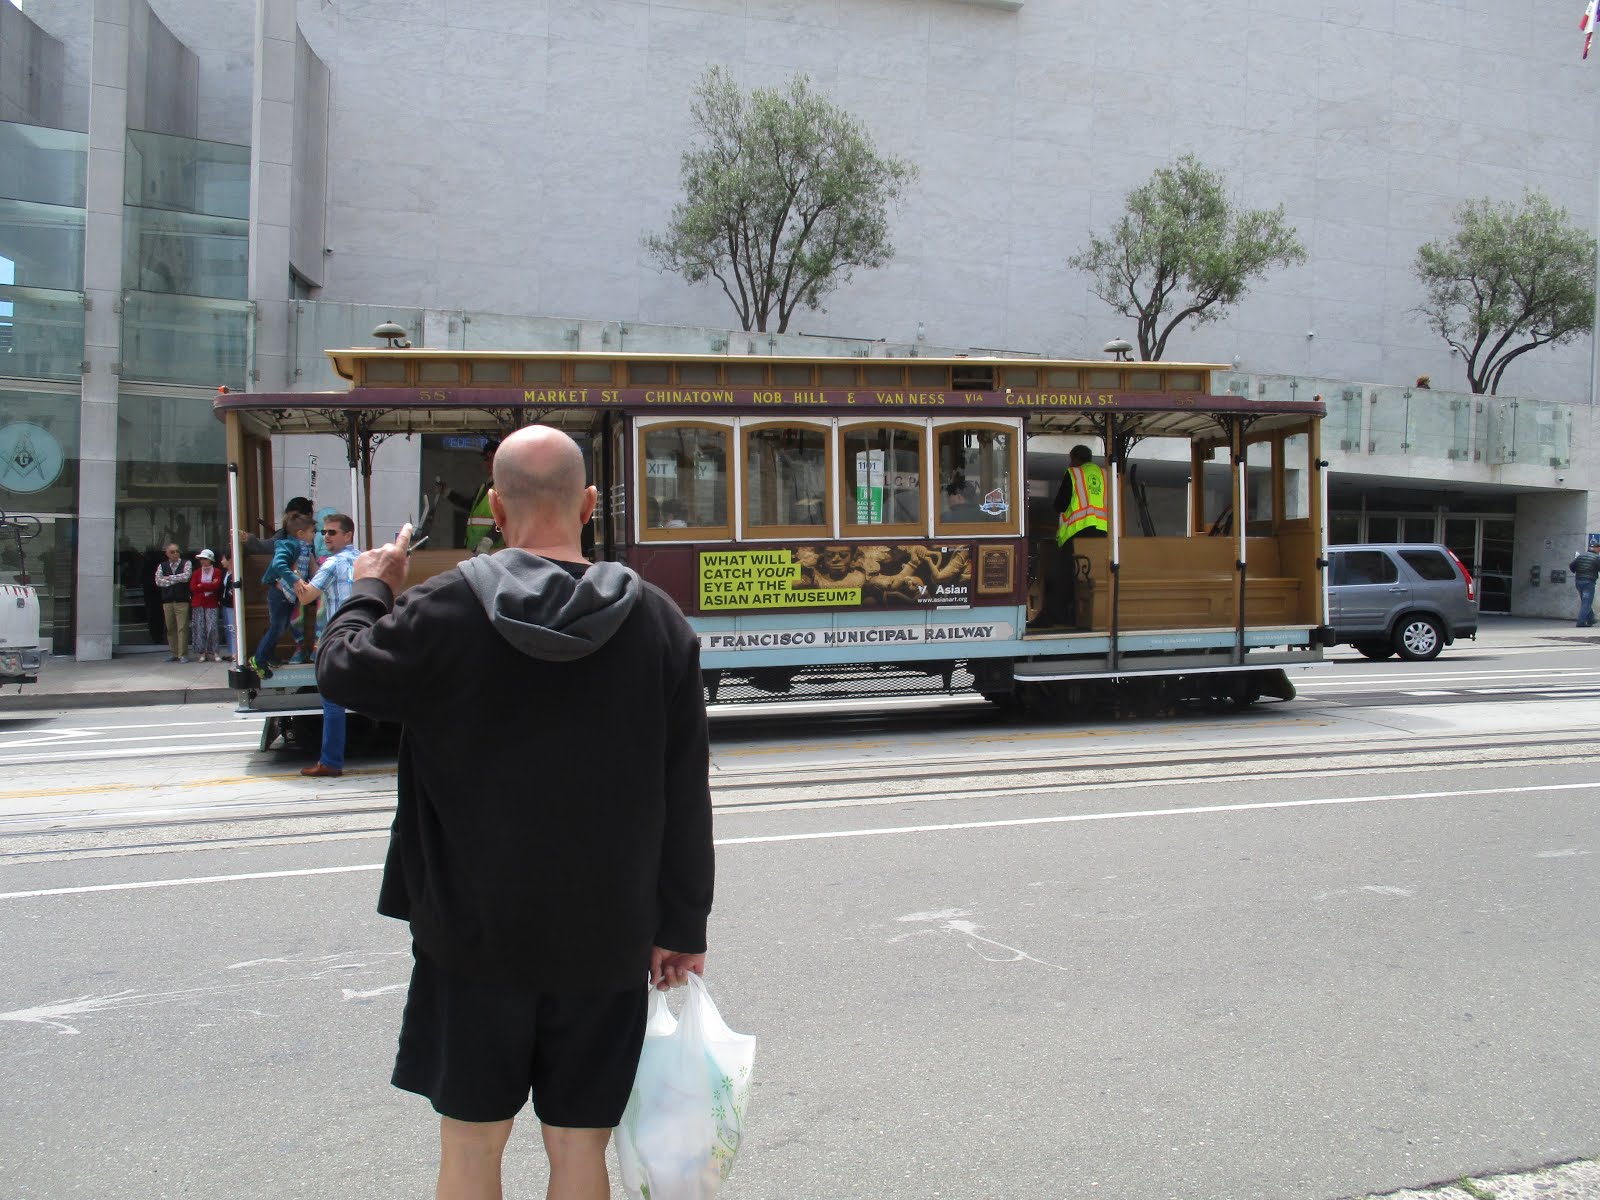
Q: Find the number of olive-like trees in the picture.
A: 3